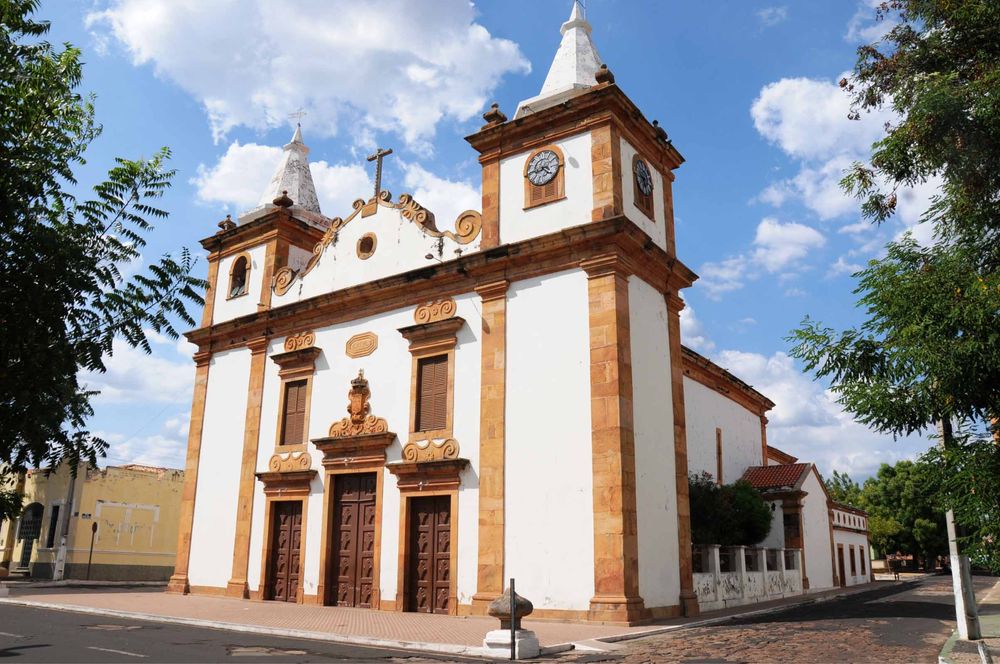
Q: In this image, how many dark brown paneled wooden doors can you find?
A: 3